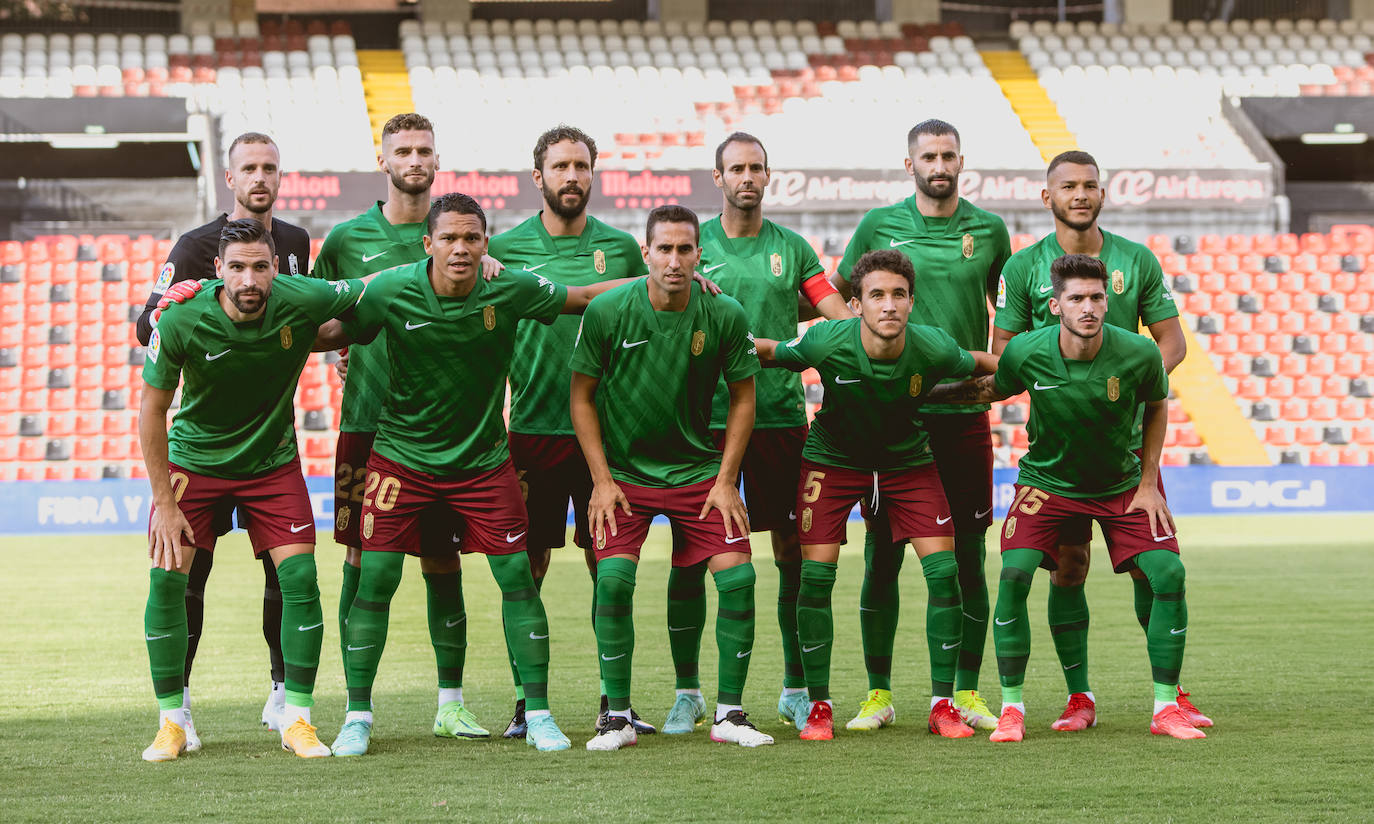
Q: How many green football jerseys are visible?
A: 10